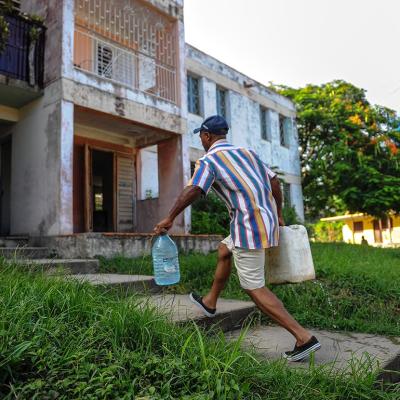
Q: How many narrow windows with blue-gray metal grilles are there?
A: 4